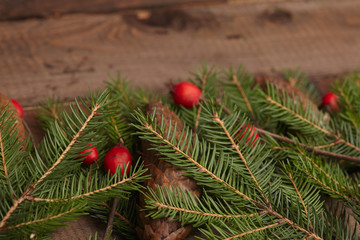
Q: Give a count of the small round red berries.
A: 6